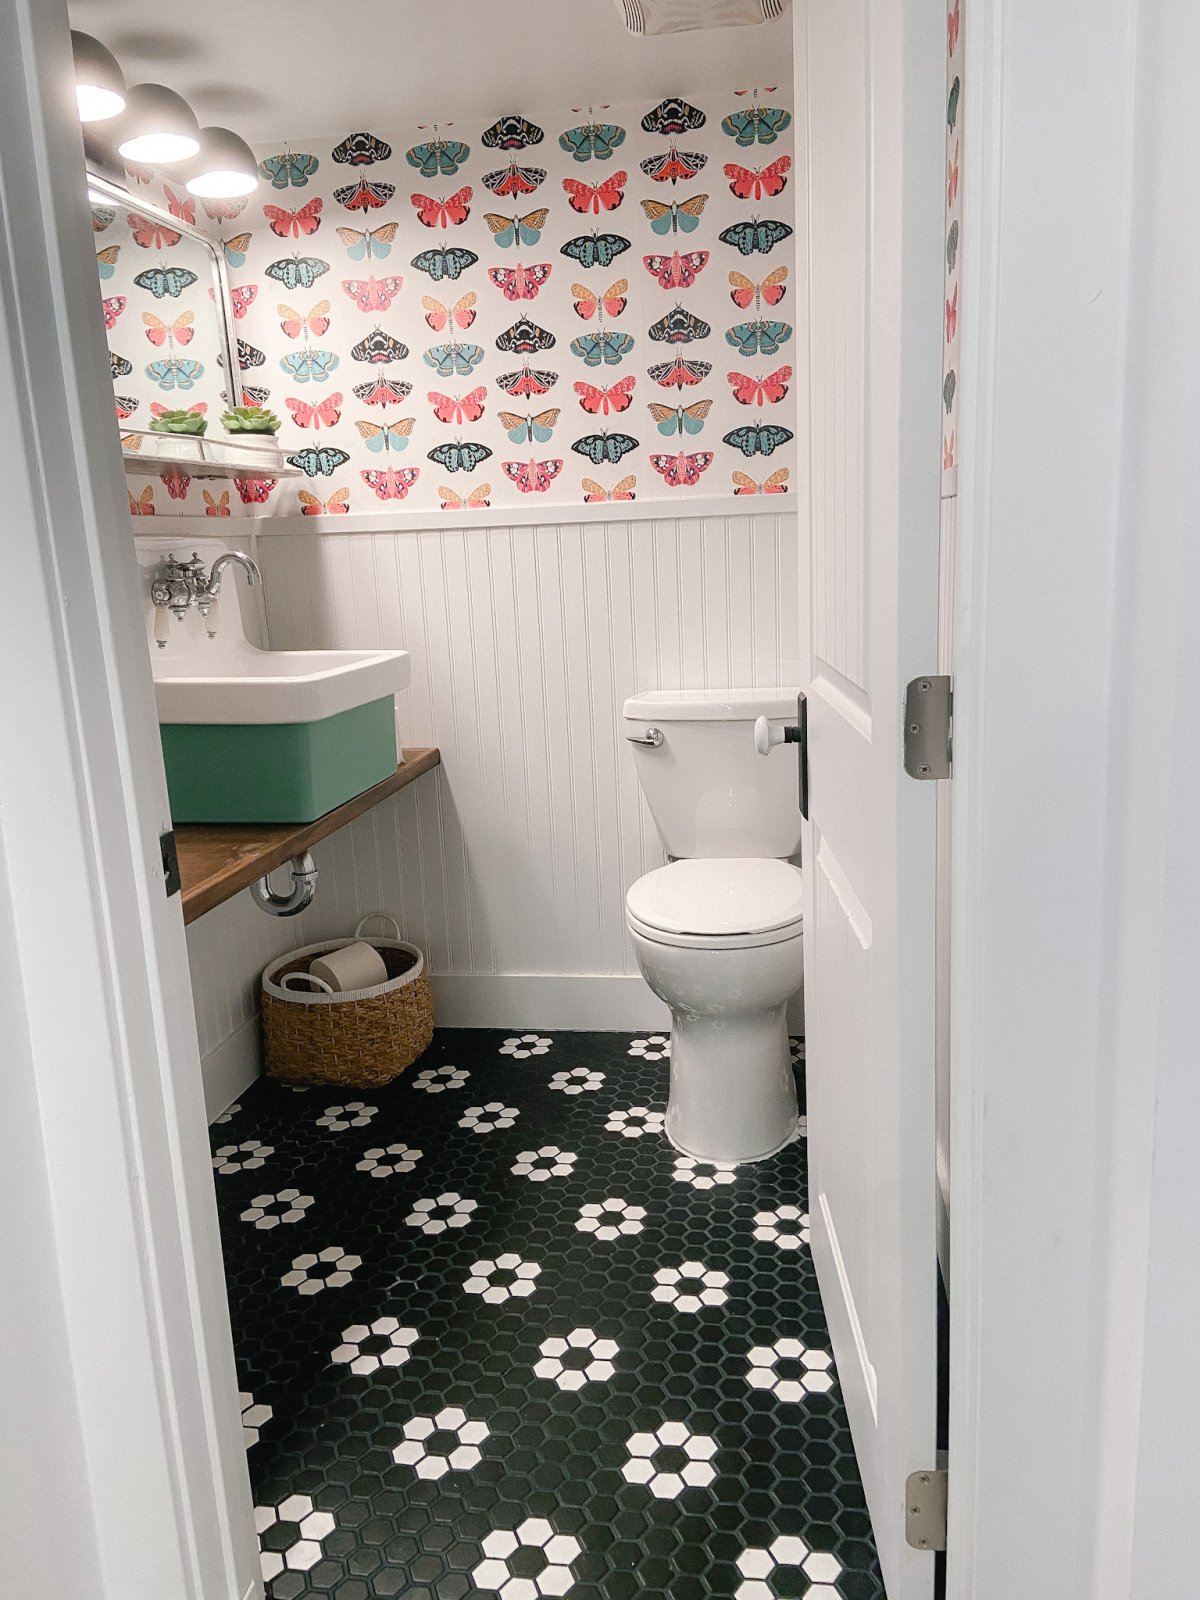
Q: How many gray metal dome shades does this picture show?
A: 3